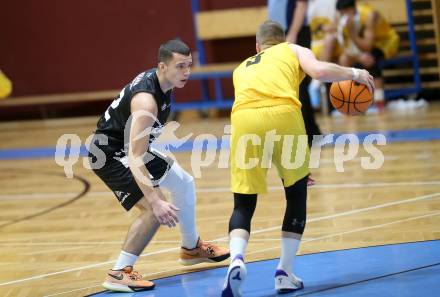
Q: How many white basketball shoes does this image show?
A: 2